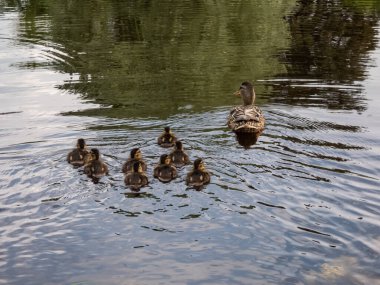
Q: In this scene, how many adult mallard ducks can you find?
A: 1